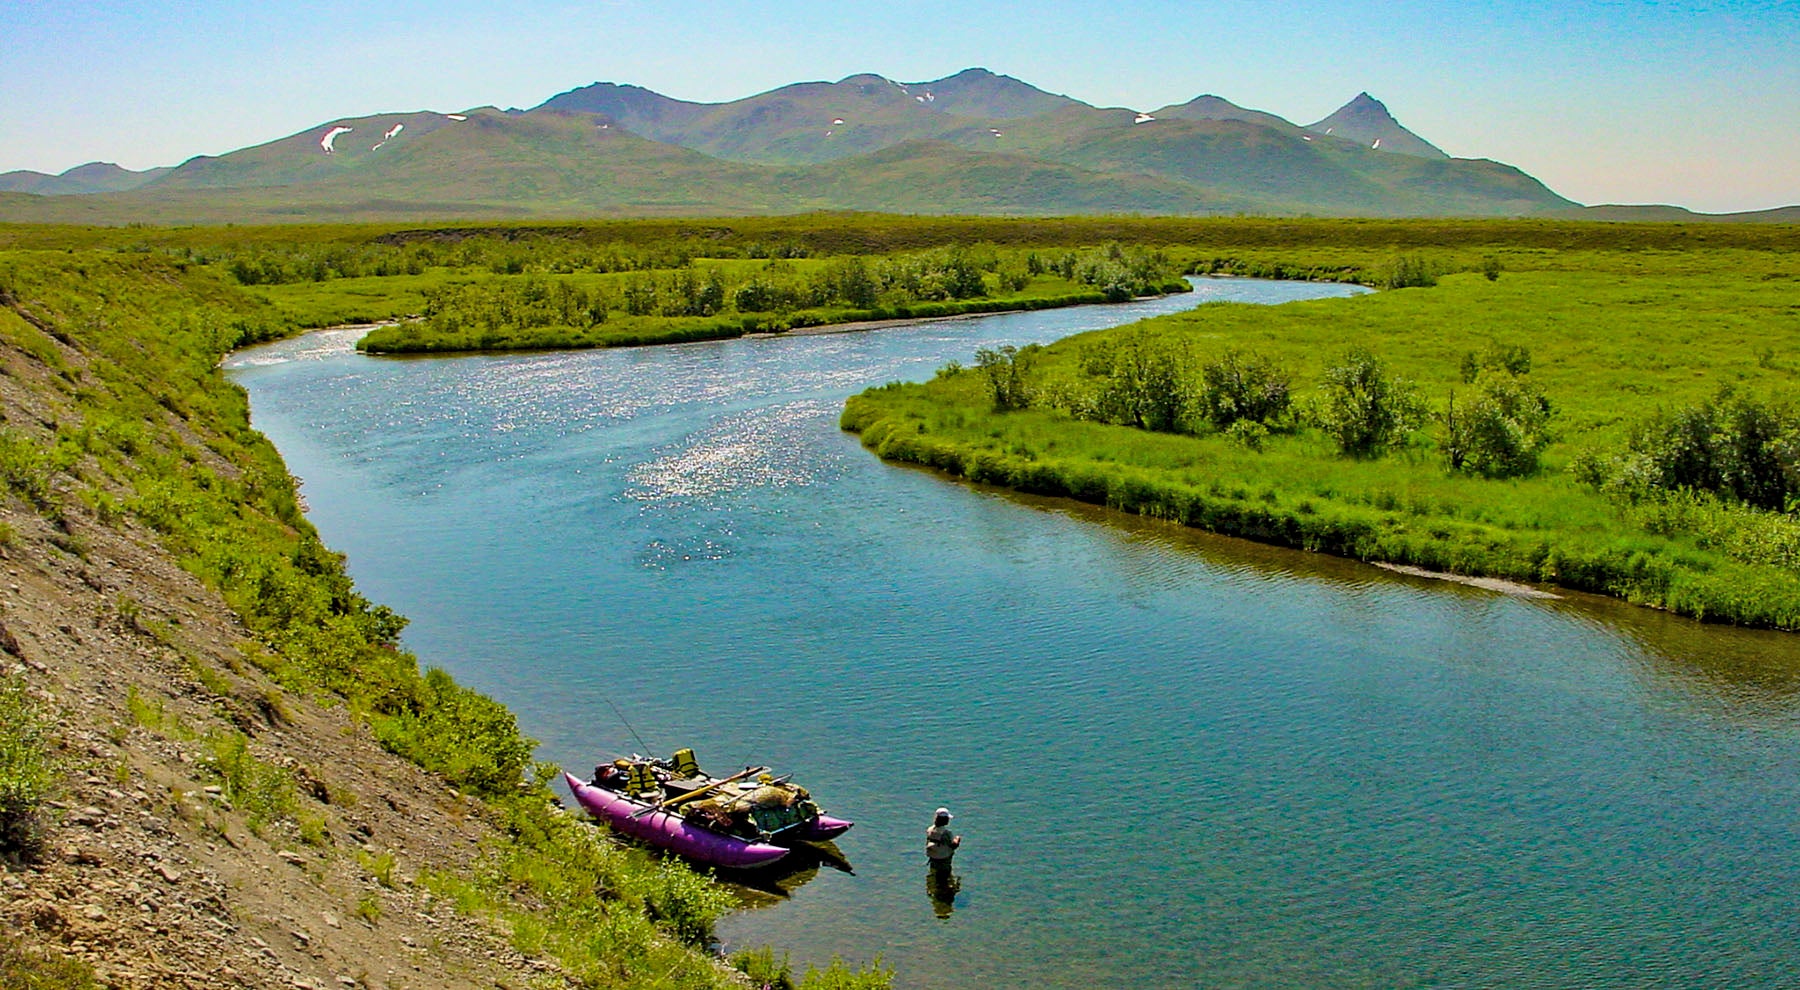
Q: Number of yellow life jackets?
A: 2